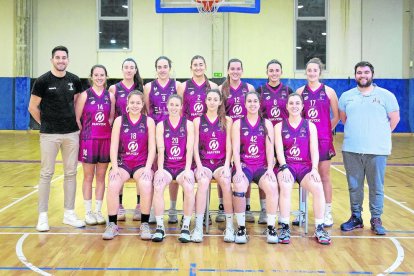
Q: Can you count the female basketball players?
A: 12